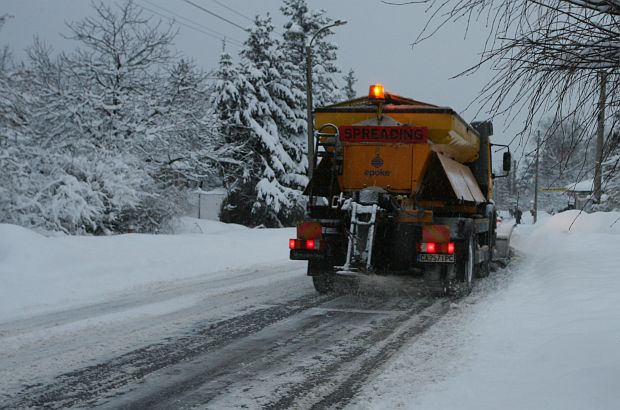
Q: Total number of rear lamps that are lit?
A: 4